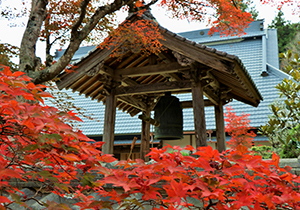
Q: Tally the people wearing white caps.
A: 0